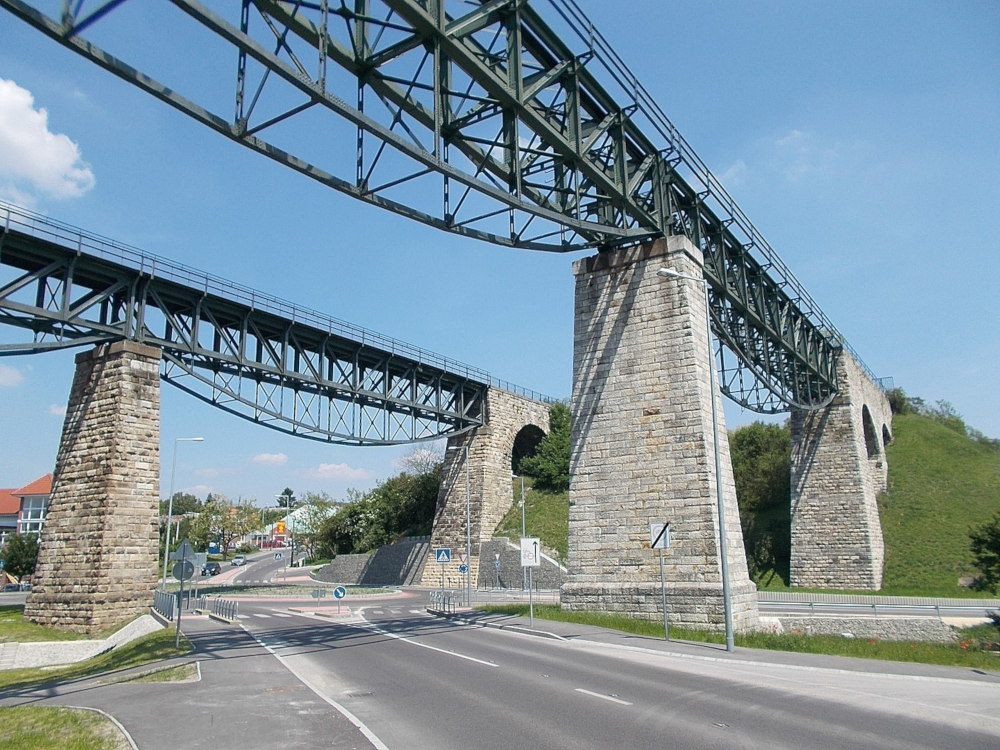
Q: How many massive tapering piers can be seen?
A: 4